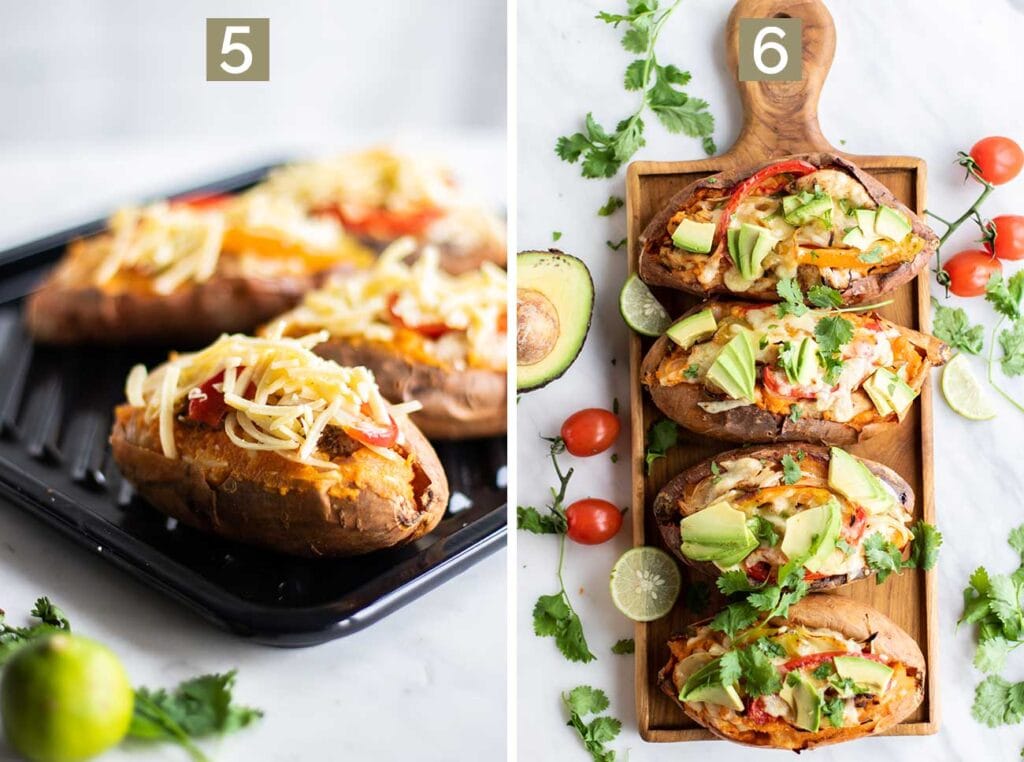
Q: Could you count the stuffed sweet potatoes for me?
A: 8